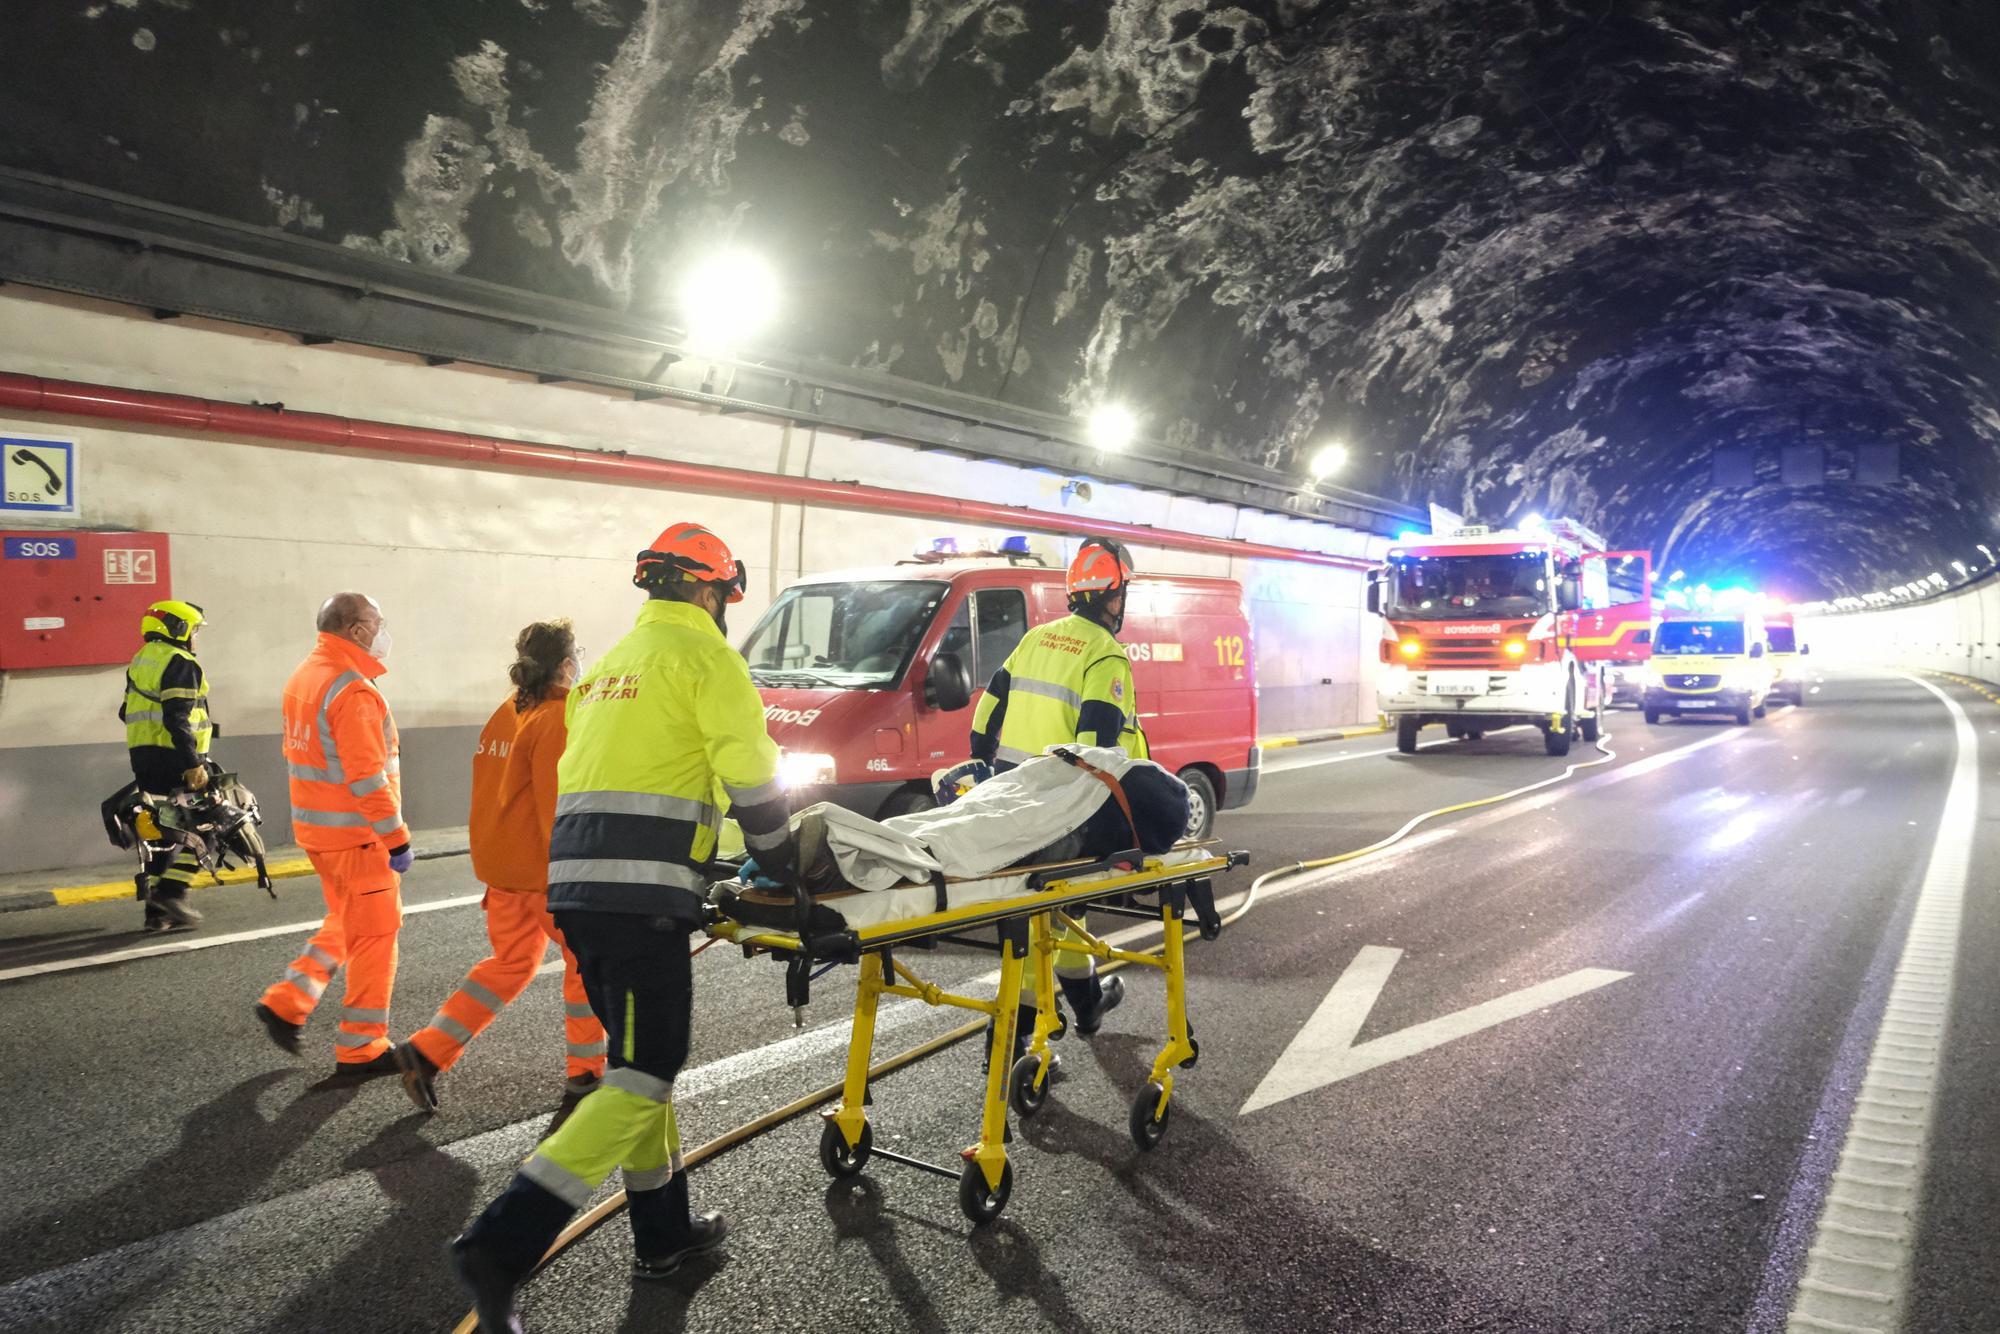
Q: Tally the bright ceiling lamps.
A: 3